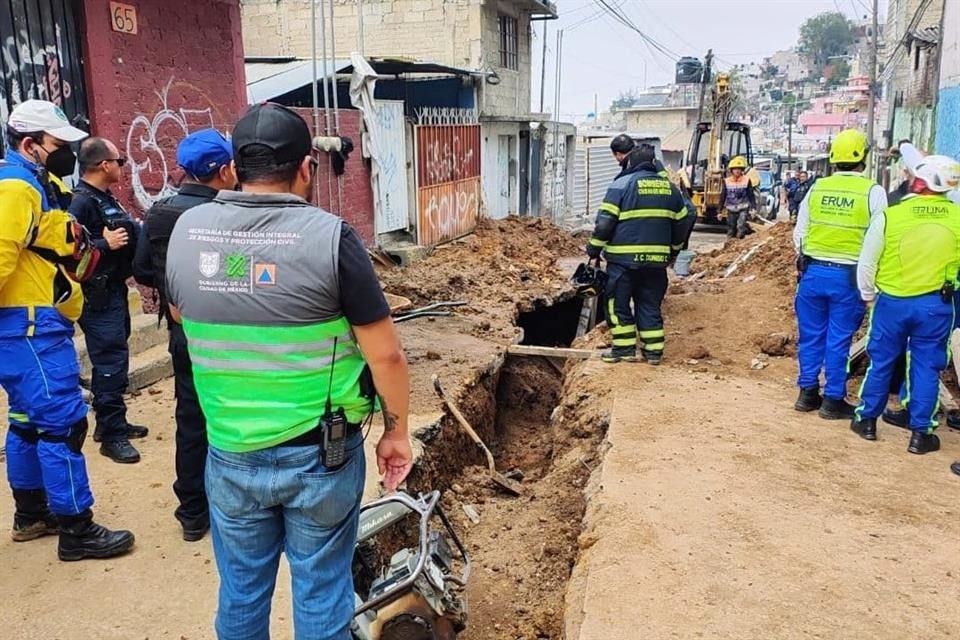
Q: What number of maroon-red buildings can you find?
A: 1